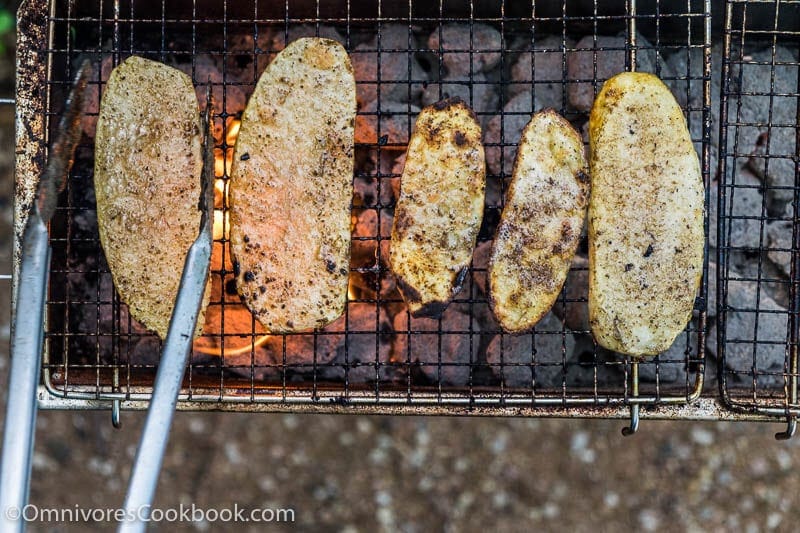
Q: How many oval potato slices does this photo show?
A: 5